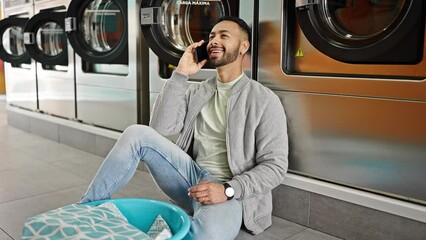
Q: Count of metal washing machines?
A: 5